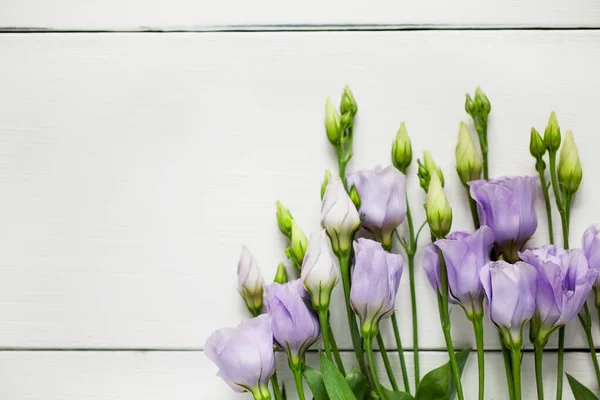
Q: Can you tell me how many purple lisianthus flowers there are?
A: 9